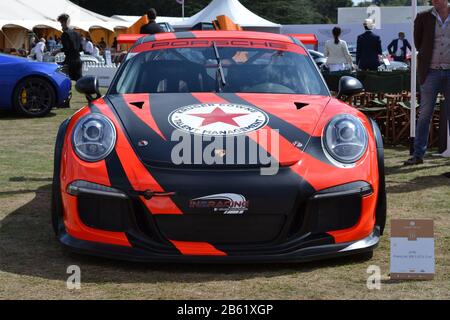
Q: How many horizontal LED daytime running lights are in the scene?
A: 2